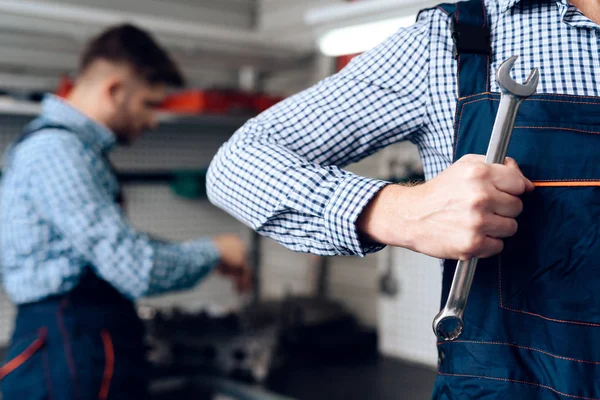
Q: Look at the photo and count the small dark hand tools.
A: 0